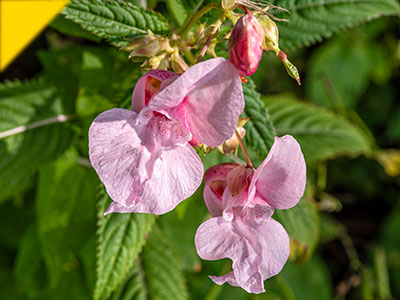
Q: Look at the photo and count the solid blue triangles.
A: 0